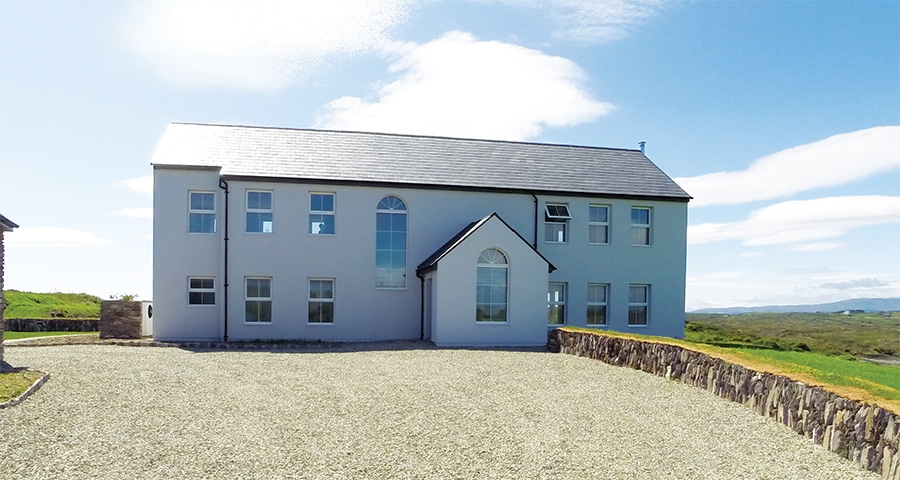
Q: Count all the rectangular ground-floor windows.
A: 6